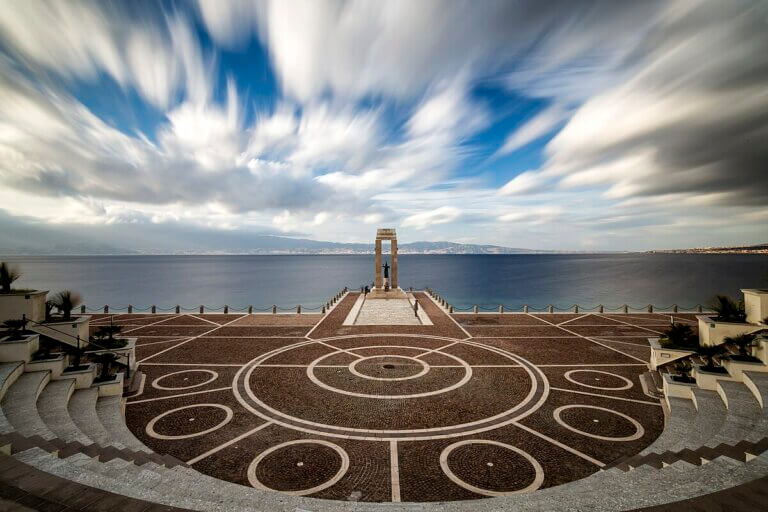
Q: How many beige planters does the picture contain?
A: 14